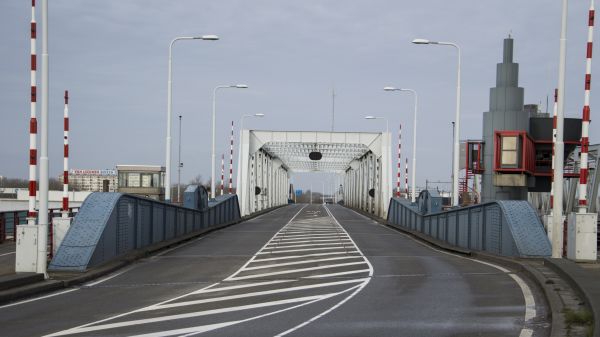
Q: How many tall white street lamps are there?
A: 6